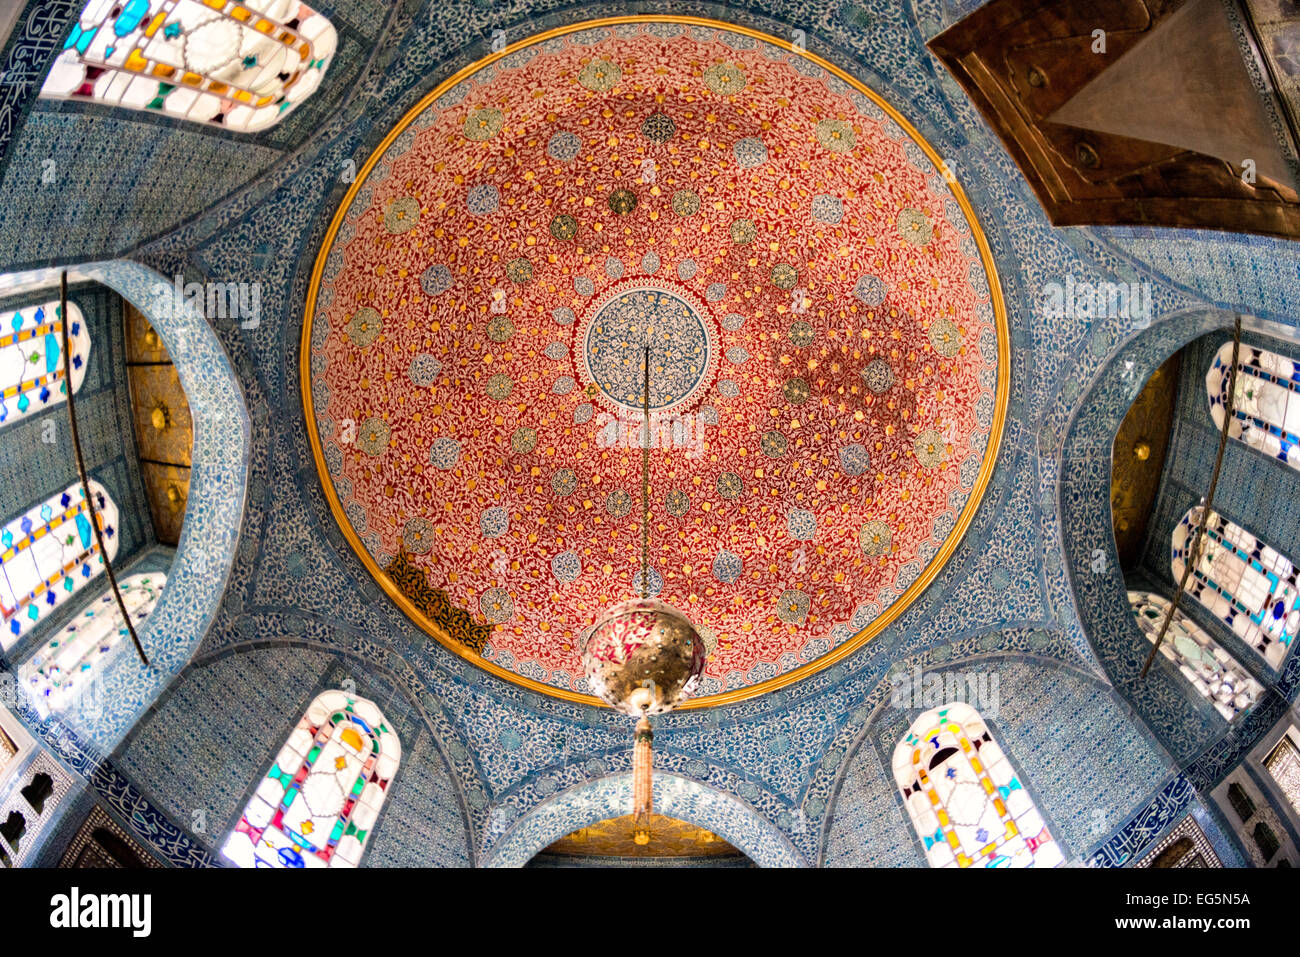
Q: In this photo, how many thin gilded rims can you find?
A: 1